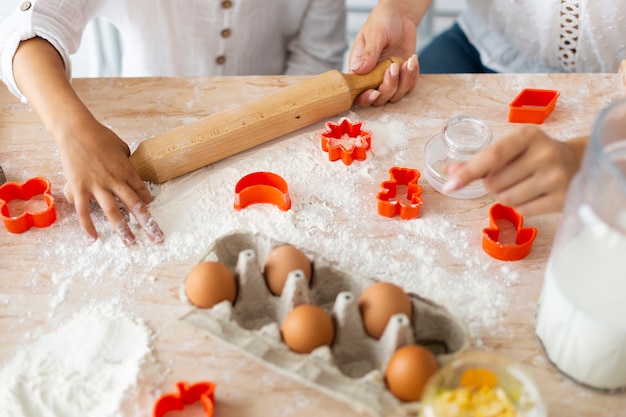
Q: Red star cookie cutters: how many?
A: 1